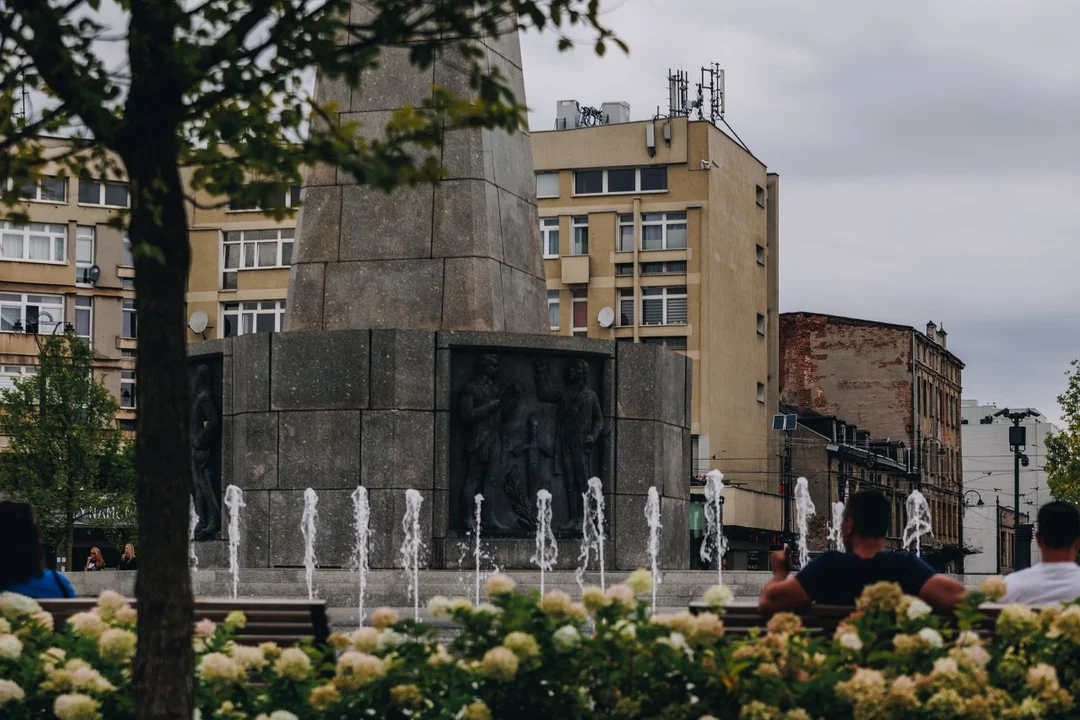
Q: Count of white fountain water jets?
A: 13